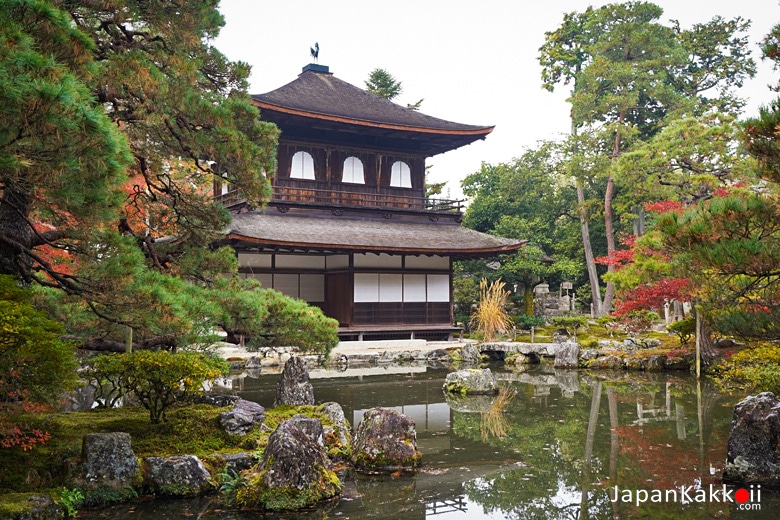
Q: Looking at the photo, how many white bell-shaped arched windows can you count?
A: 3